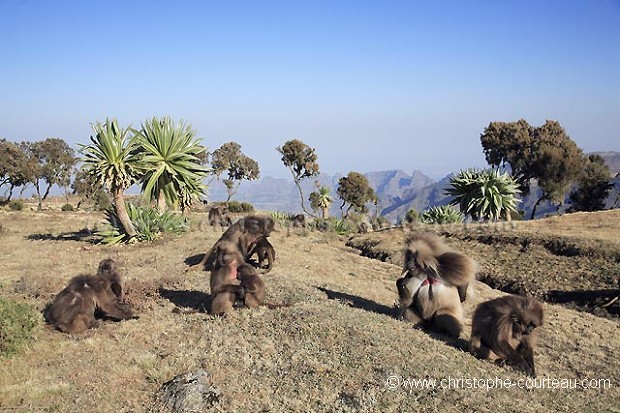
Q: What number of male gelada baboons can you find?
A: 1